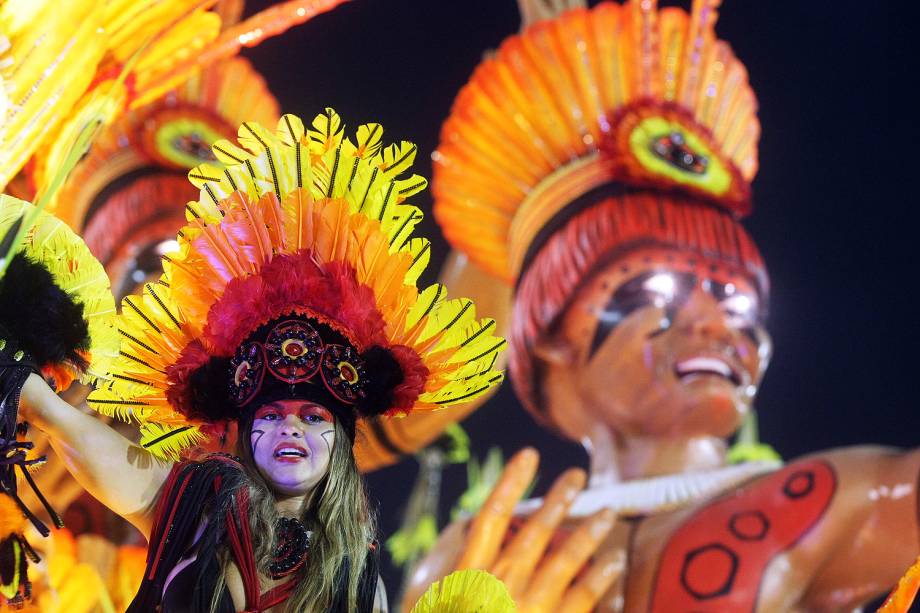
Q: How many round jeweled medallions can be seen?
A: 3